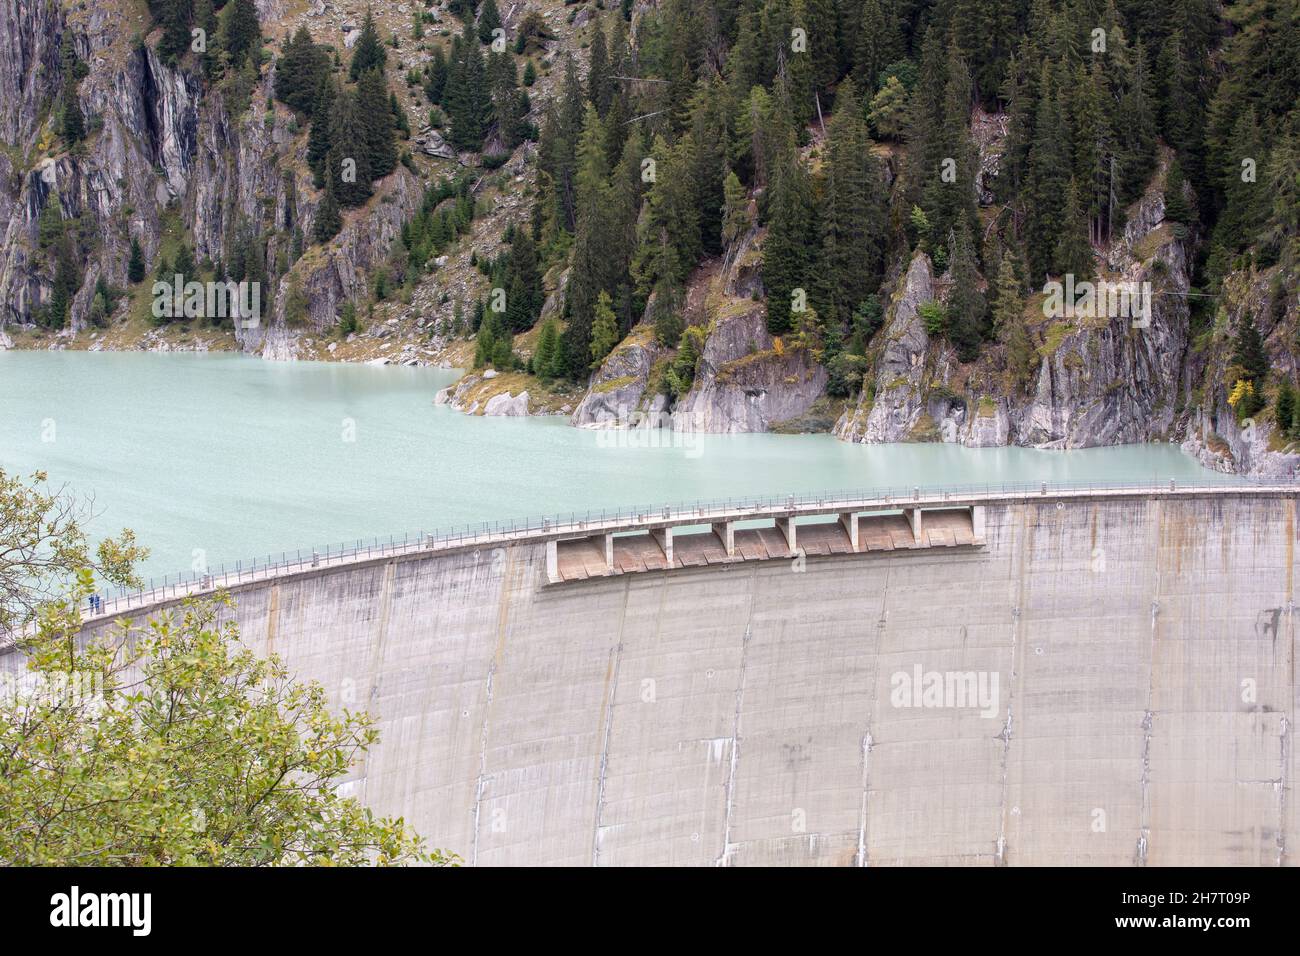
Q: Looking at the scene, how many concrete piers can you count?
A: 8